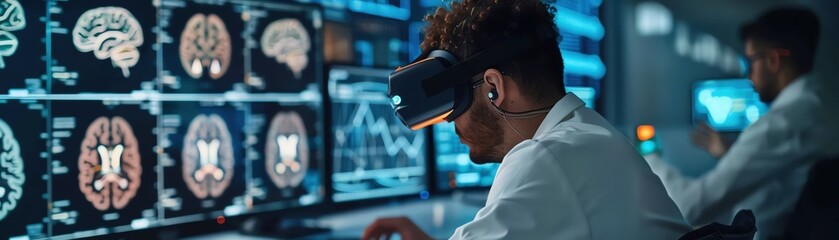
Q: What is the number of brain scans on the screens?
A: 8